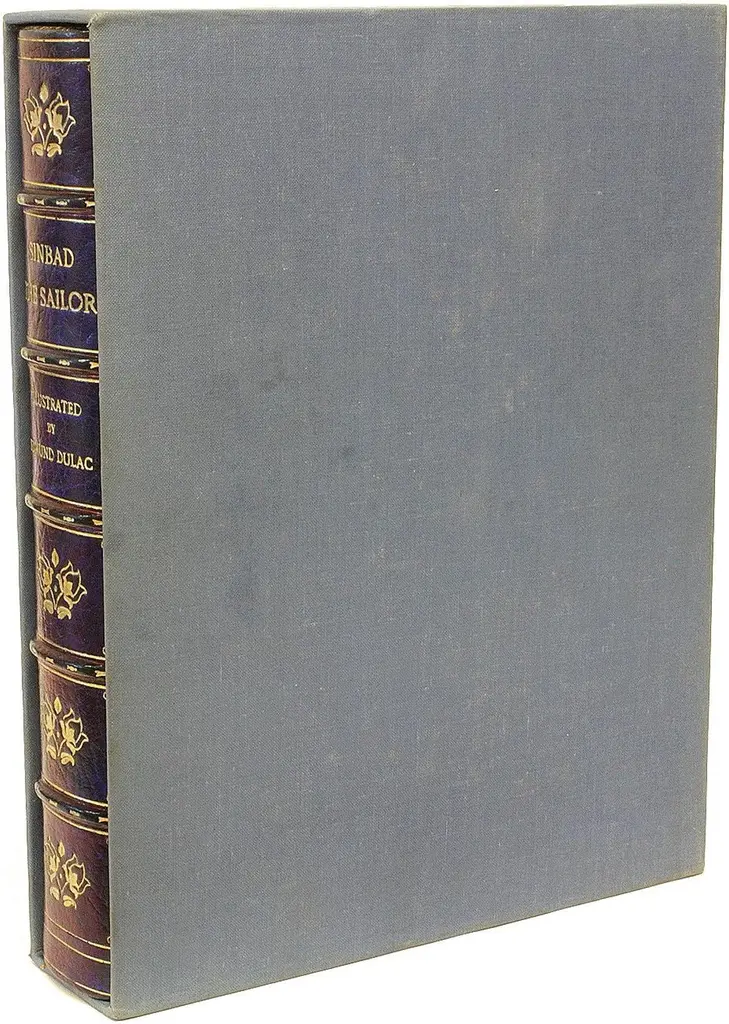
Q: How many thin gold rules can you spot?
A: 15